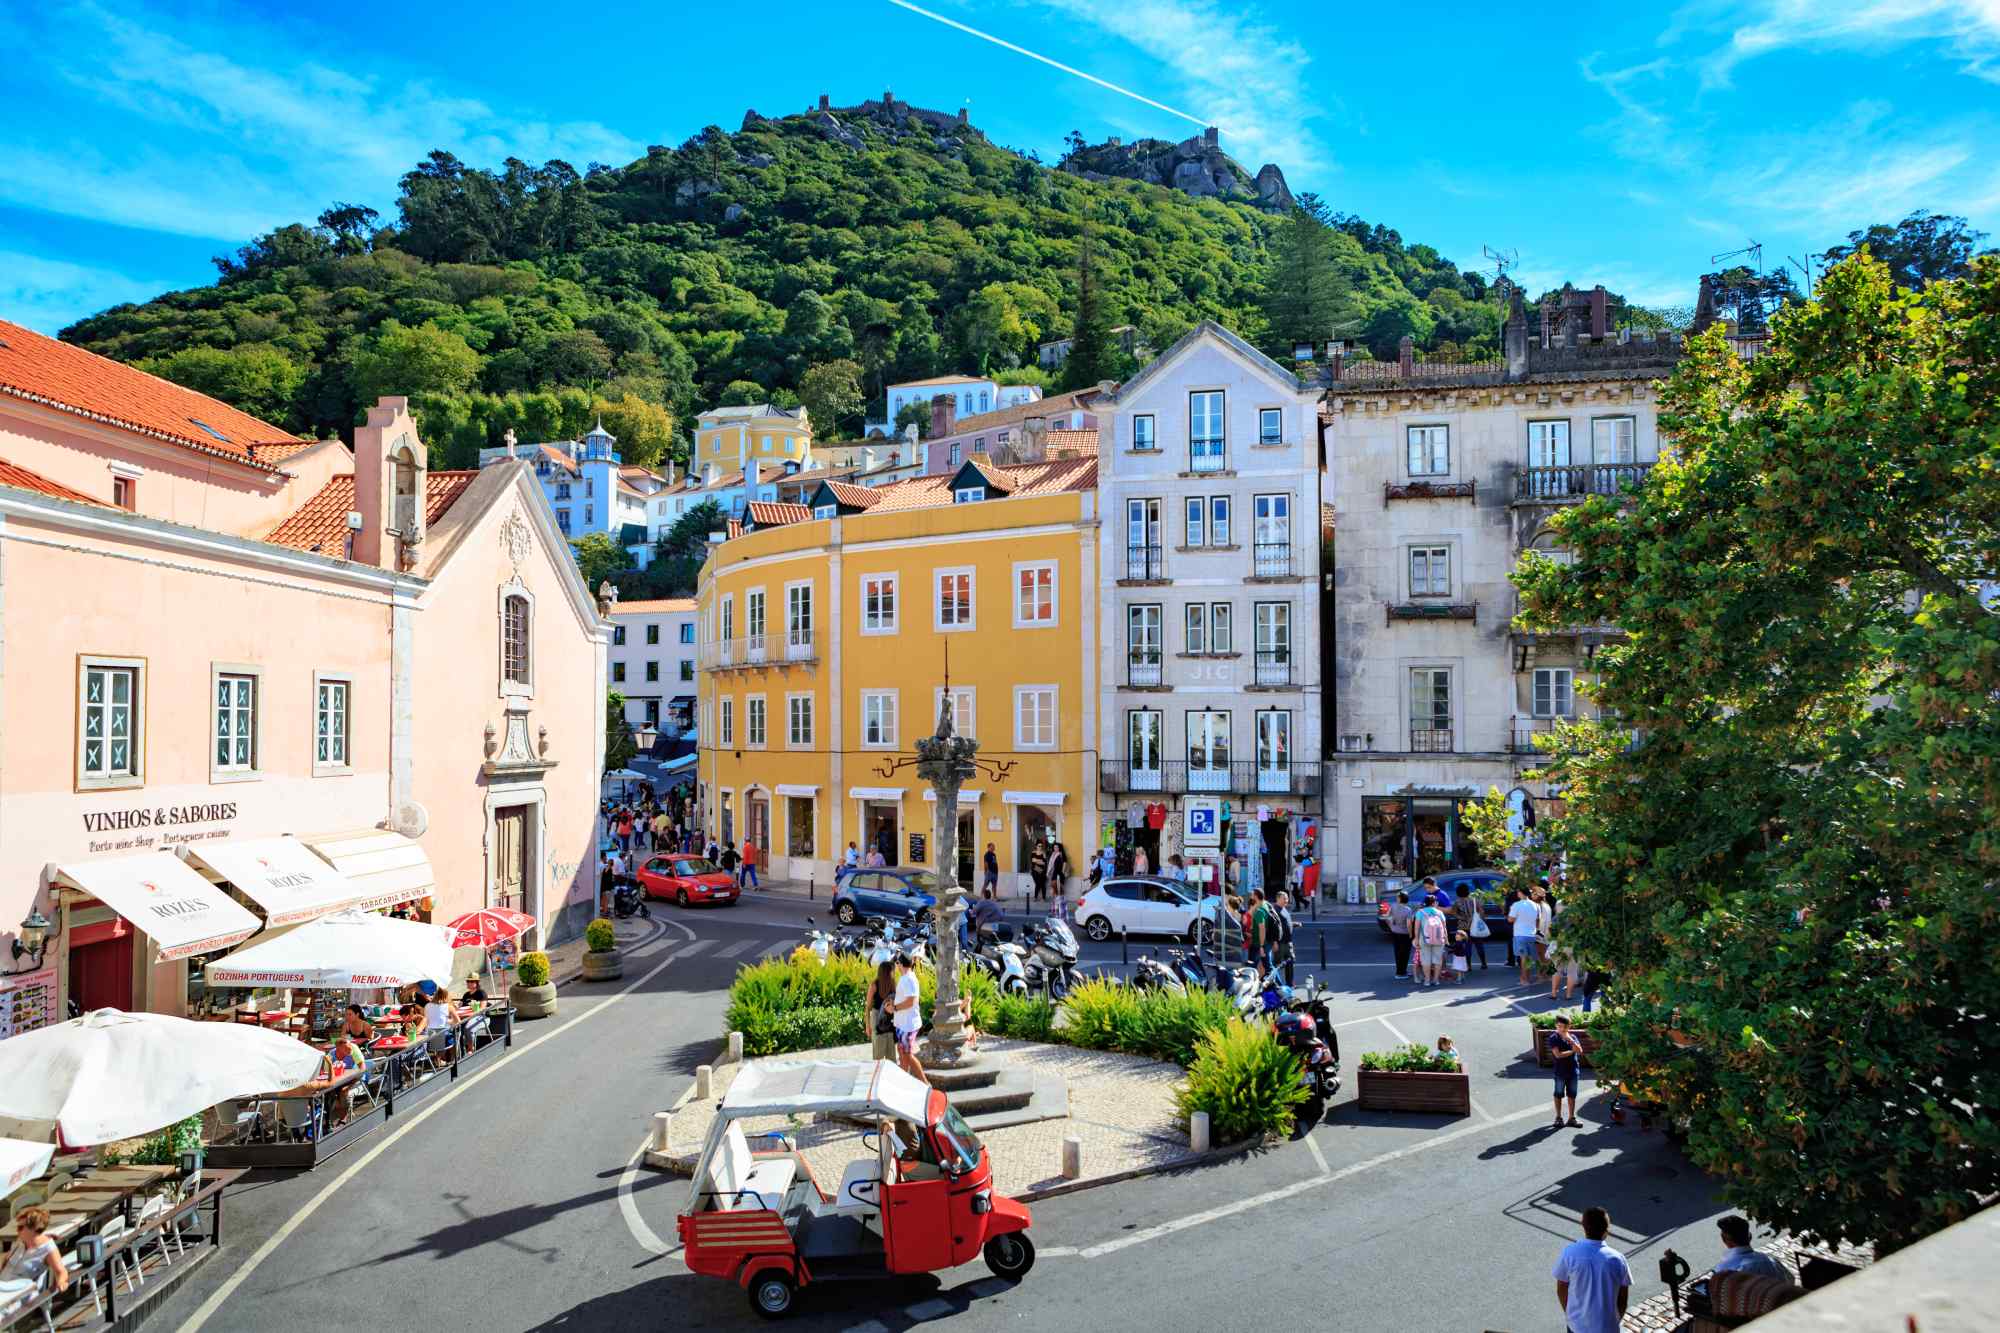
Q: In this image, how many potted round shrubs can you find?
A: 2